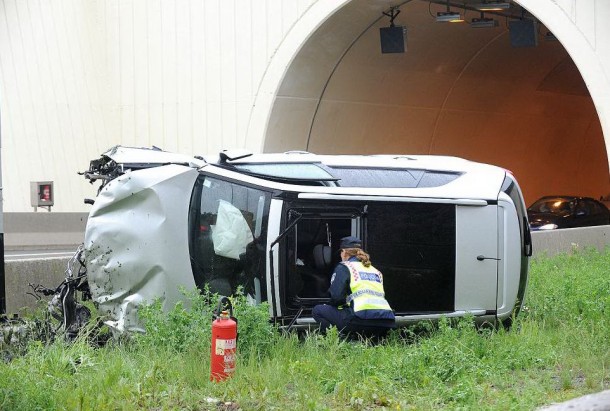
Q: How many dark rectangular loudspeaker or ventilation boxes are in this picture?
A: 2